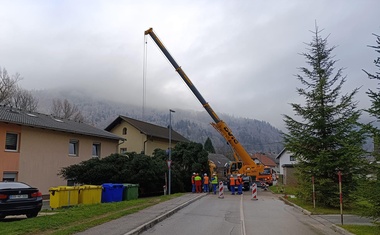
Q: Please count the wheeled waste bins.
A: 4